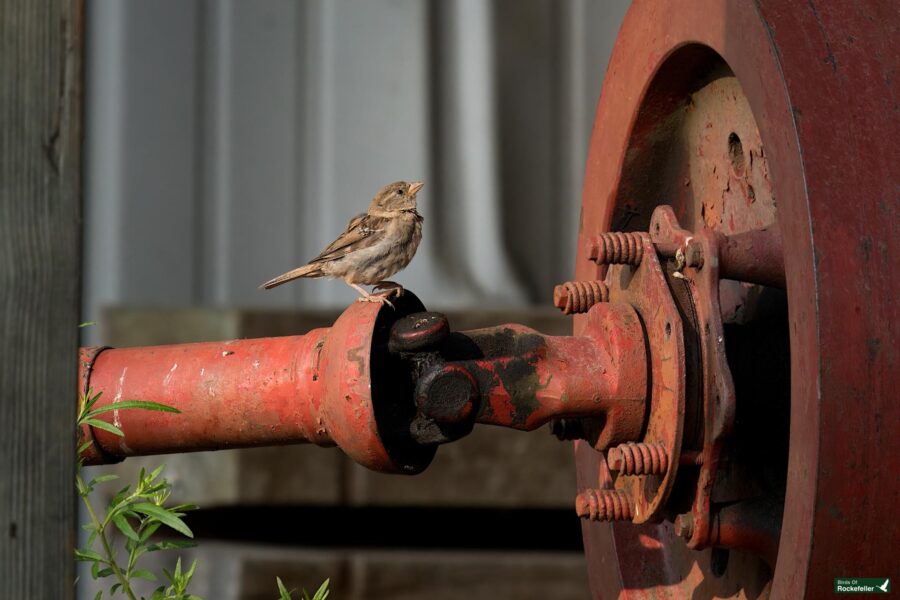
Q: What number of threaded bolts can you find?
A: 4